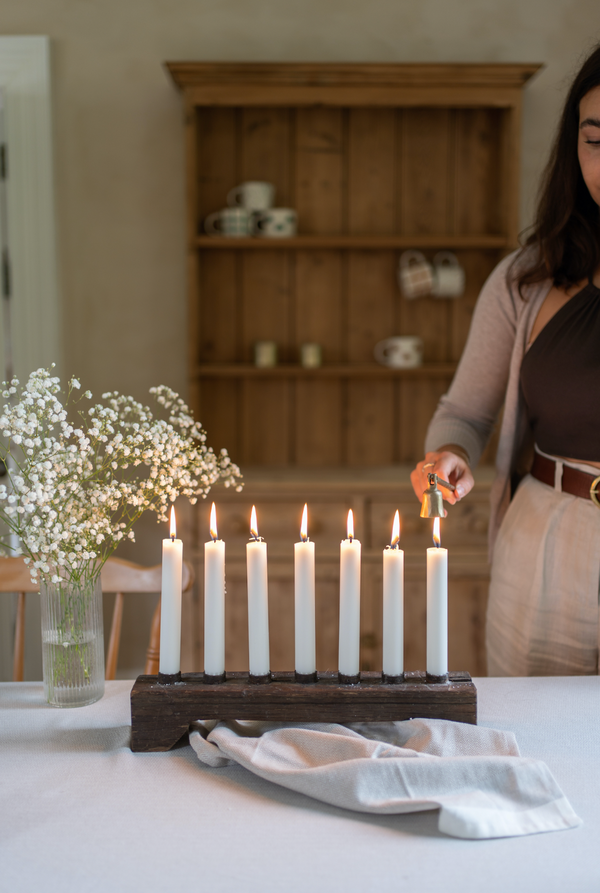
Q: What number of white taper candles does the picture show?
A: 7